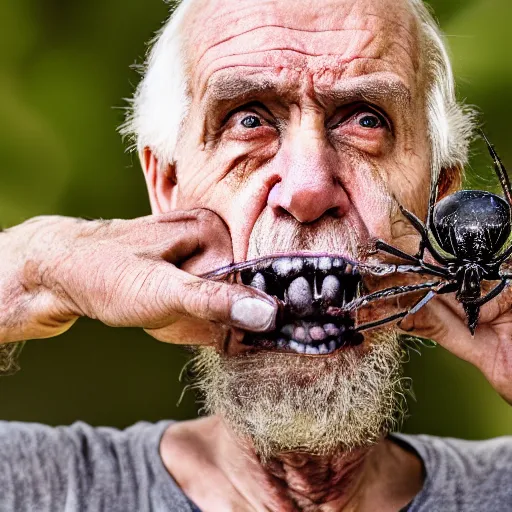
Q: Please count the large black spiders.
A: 1